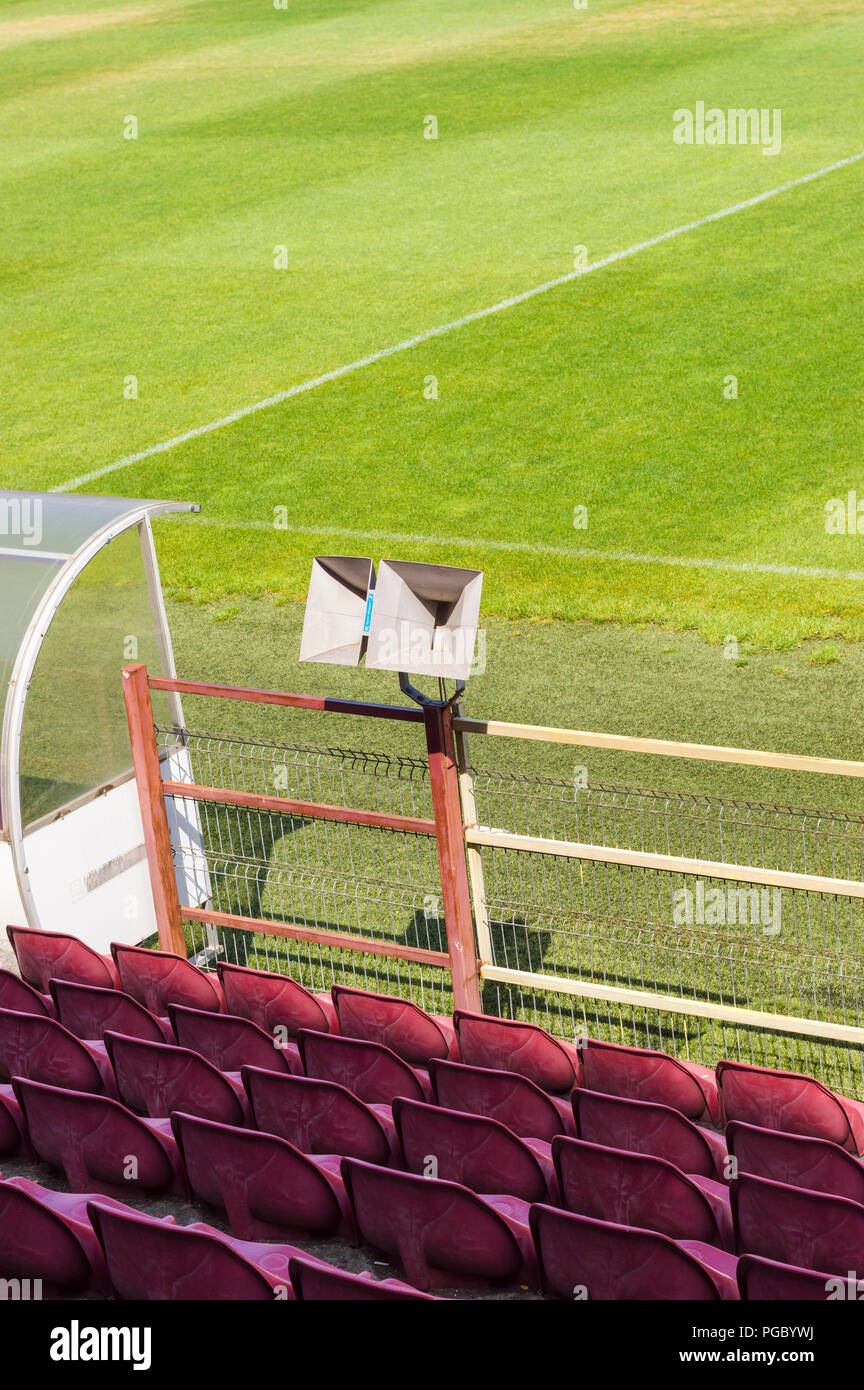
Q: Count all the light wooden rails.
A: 3